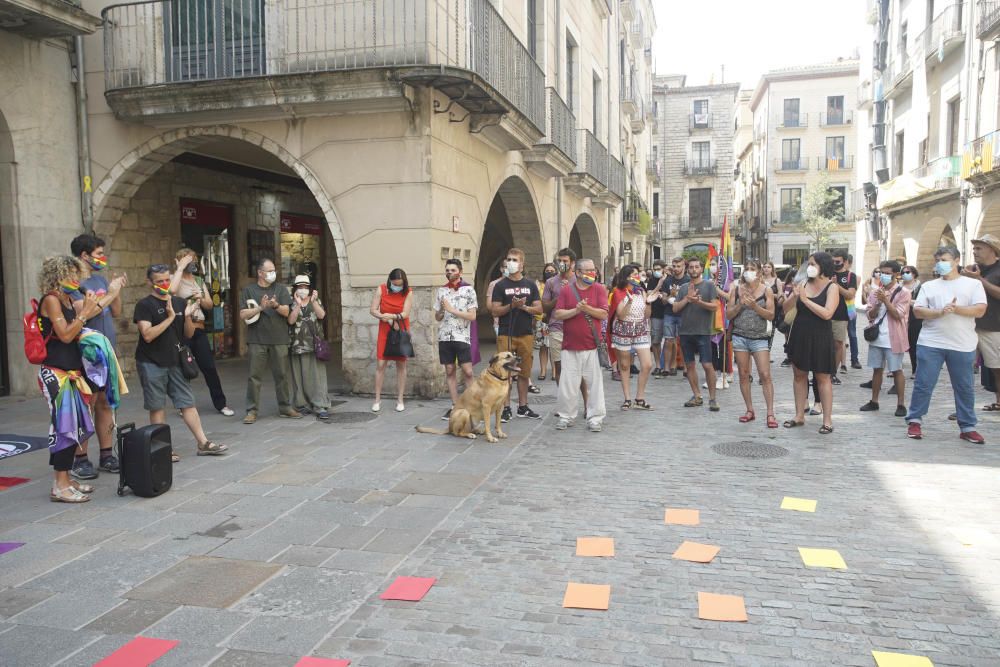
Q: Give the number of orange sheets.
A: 5